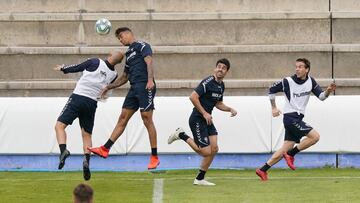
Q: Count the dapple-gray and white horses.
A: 0